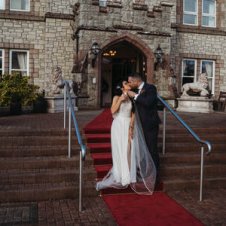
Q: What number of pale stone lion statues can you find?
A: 2